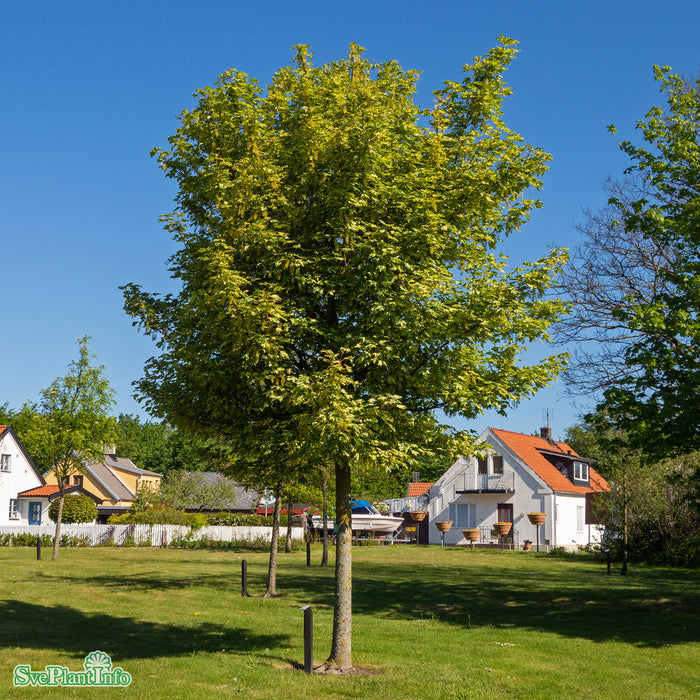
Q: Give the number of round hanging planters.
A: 5